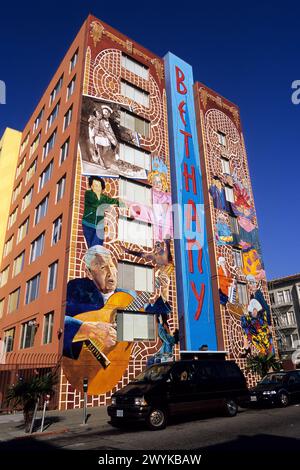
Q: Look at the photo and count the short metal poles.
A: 3